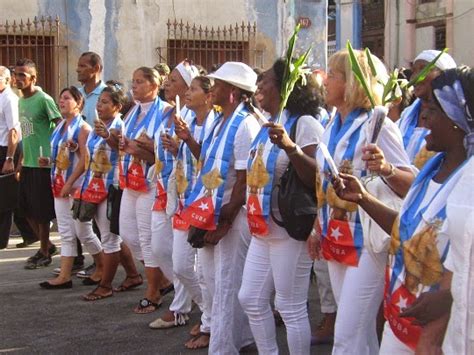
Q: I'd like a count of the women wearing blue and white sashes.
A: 10